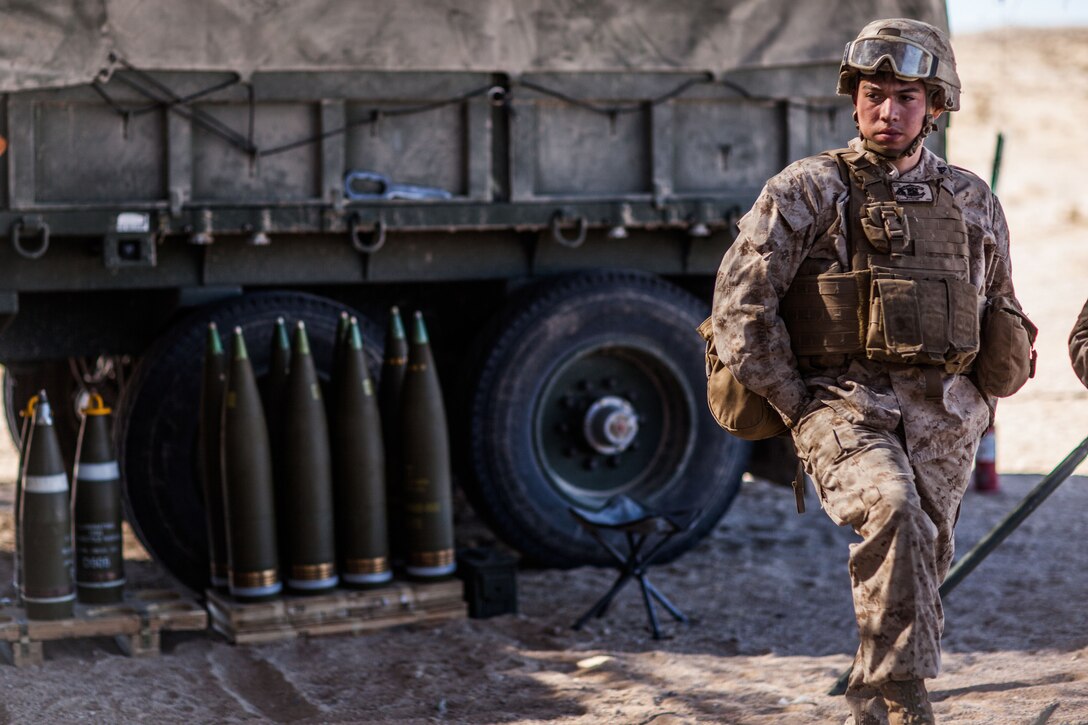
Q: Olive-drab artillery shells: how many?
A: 11